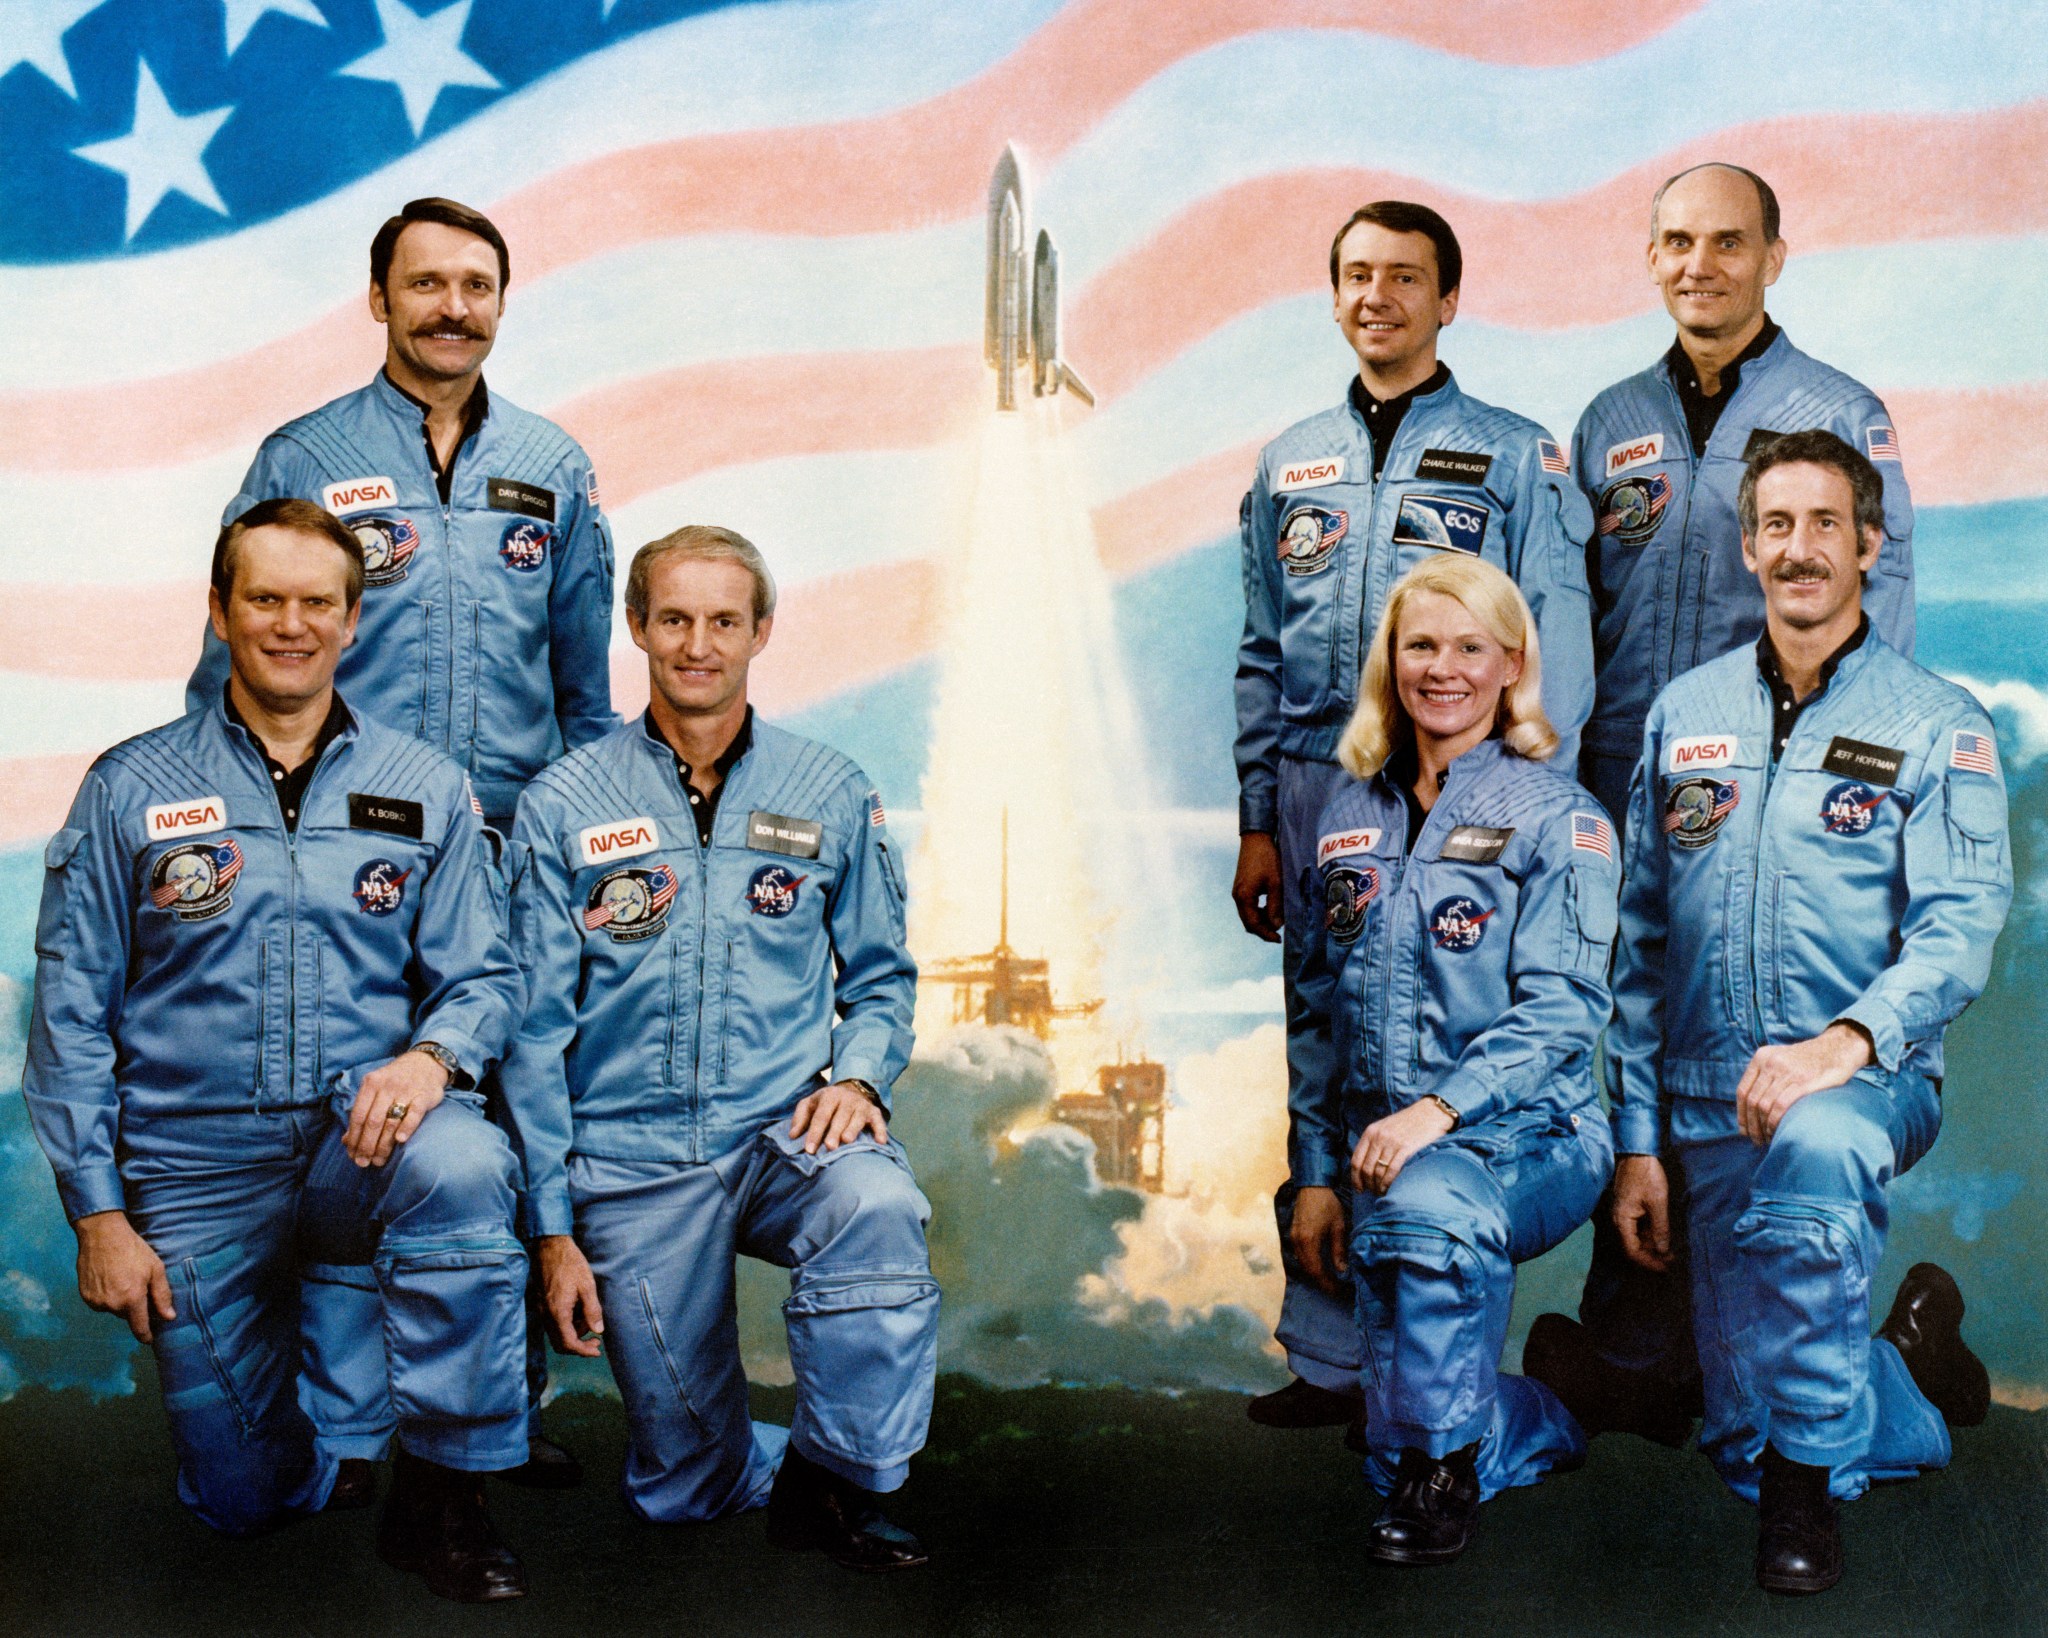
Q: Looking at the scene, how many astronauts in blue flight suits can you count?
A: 7